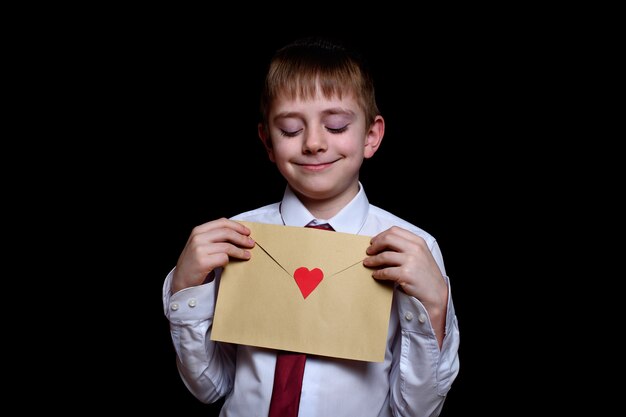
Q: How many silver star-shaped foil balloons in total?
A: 0